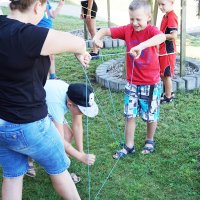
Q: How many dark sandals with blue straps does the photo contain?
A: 2